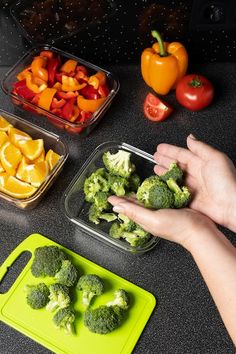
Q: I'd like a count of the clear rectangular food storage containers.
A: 3